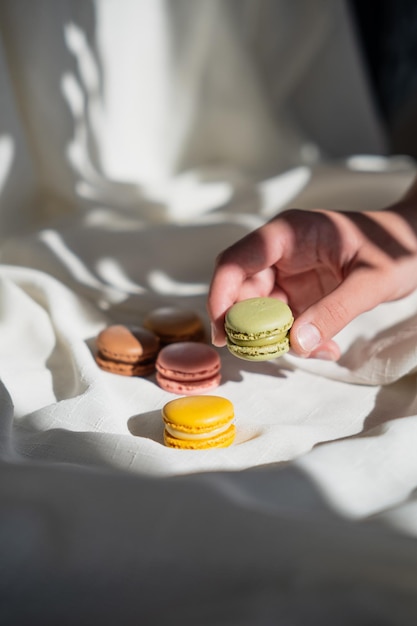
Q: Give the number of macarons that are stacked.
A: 0